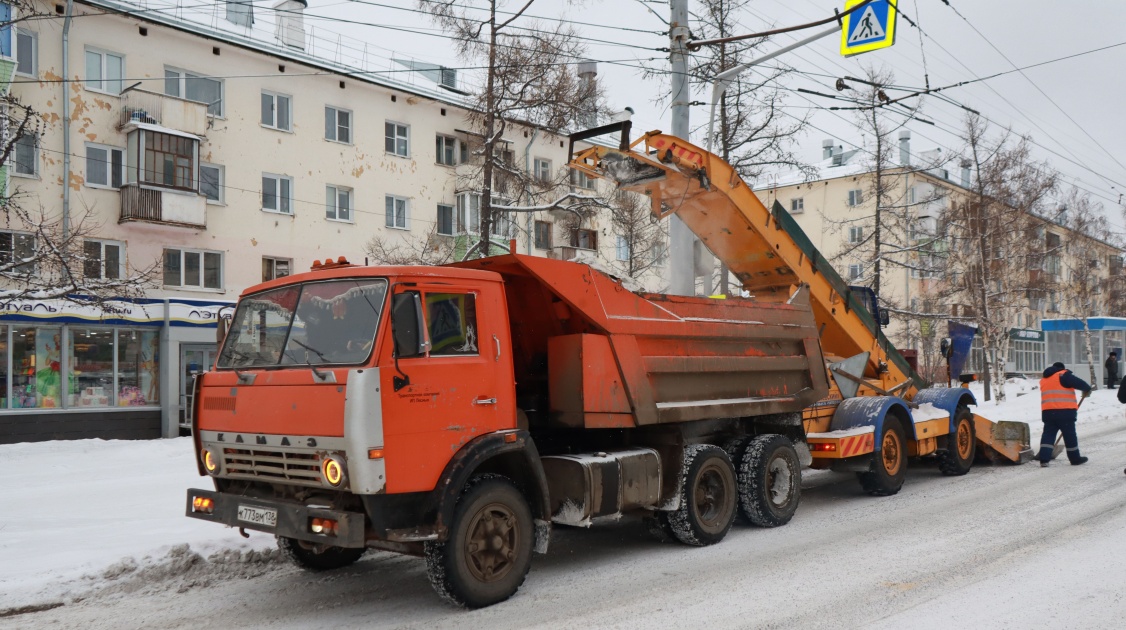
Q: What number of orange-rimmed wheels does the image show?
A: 2